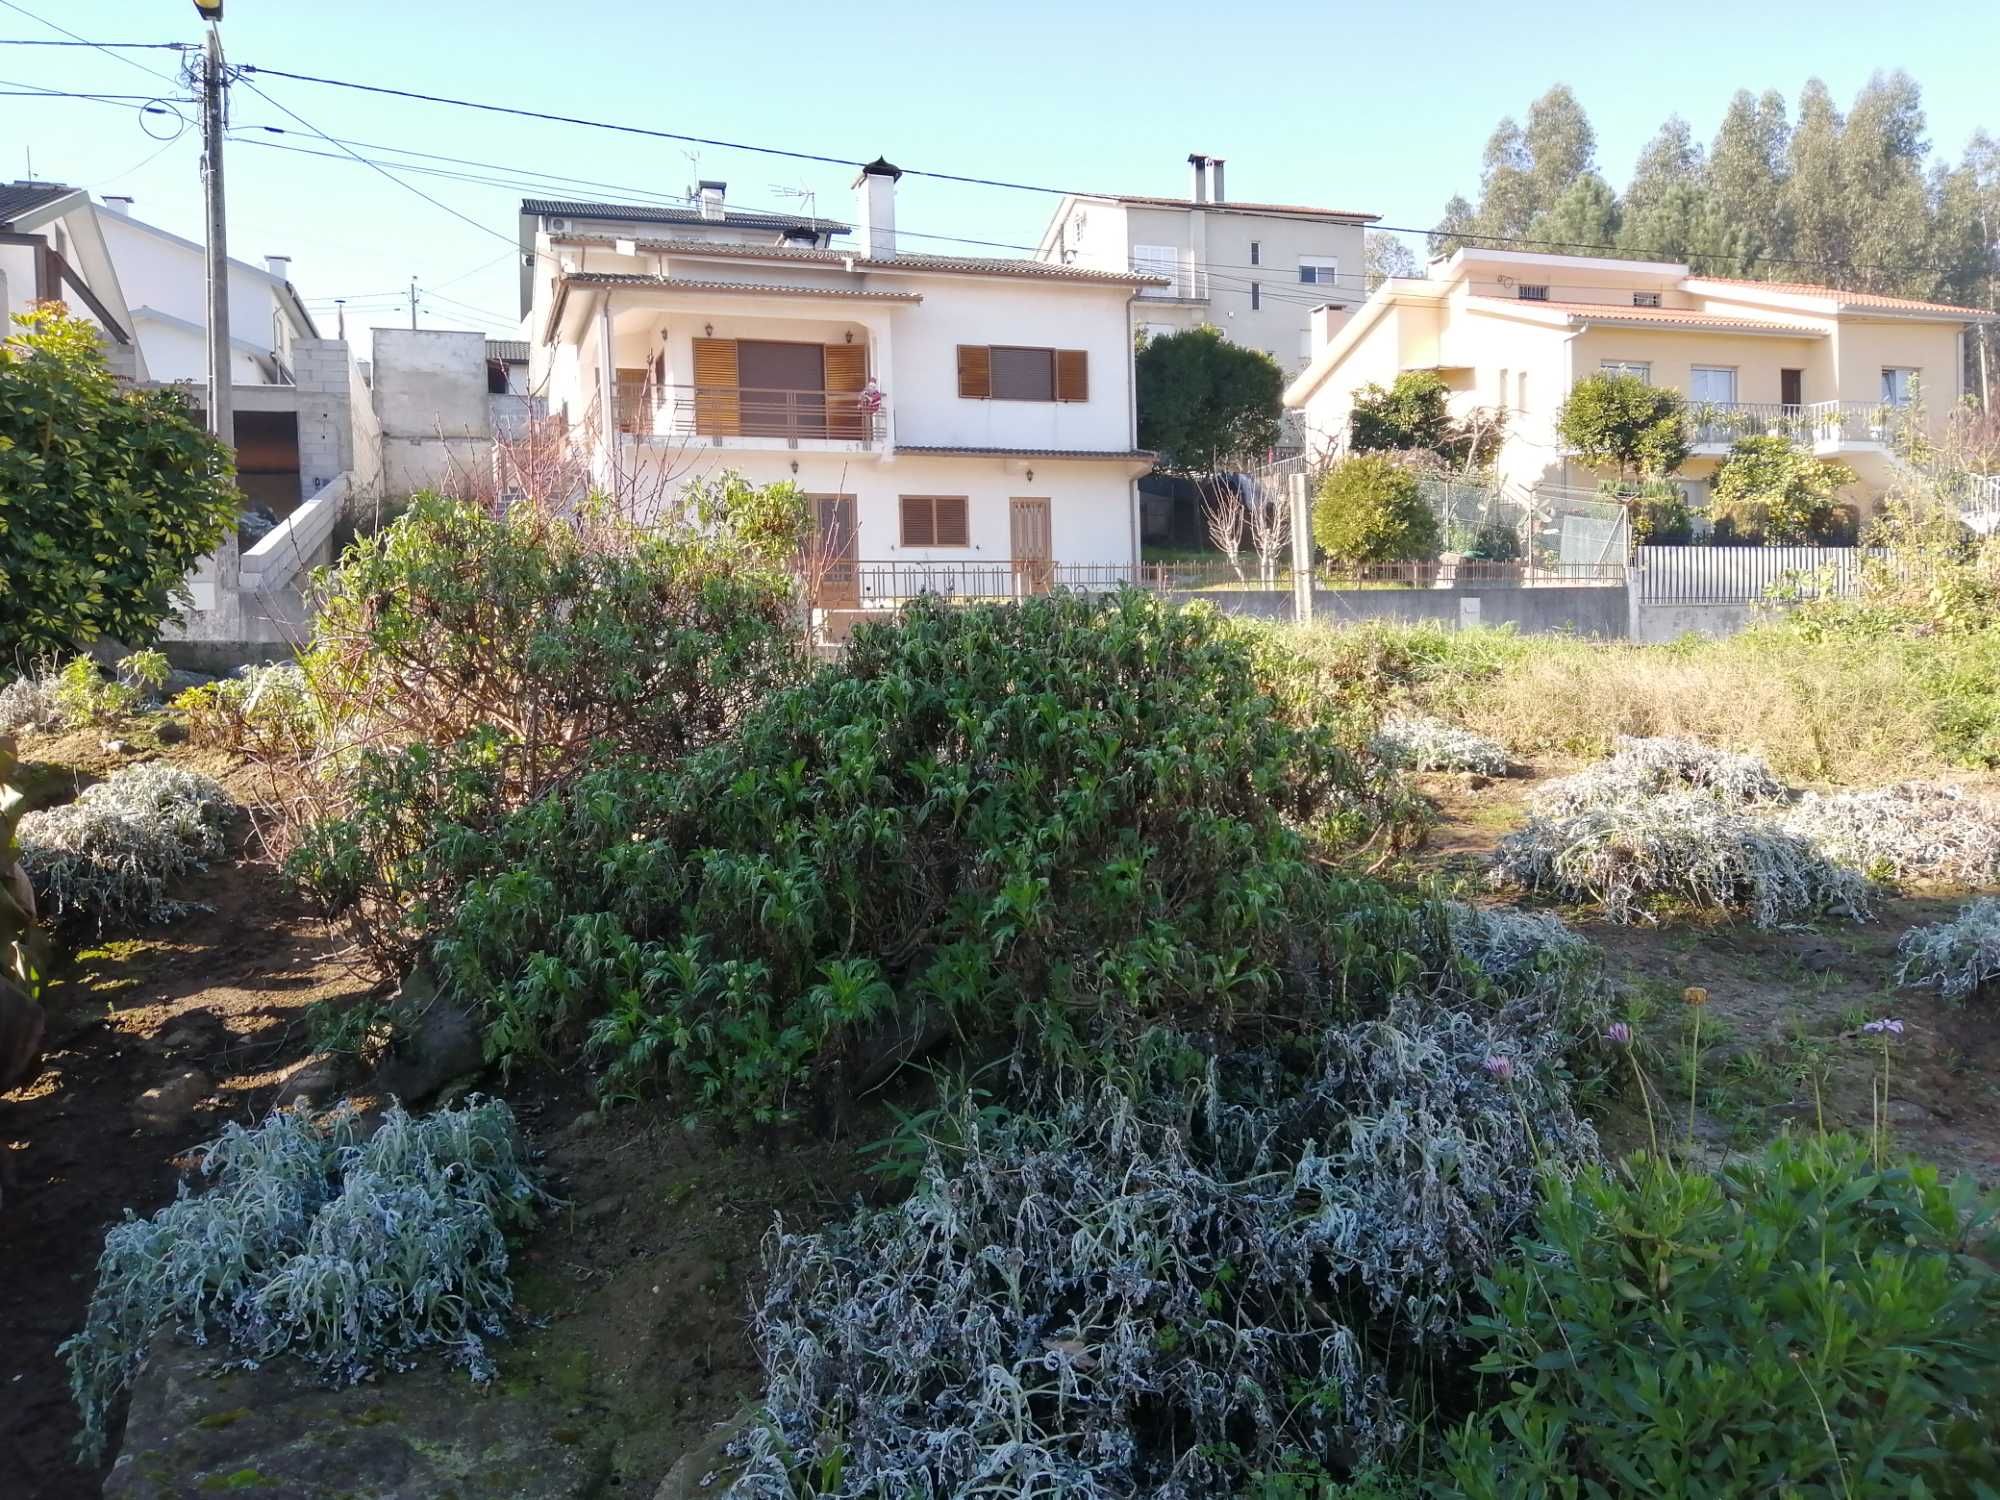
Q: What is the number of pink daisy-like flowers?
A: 3